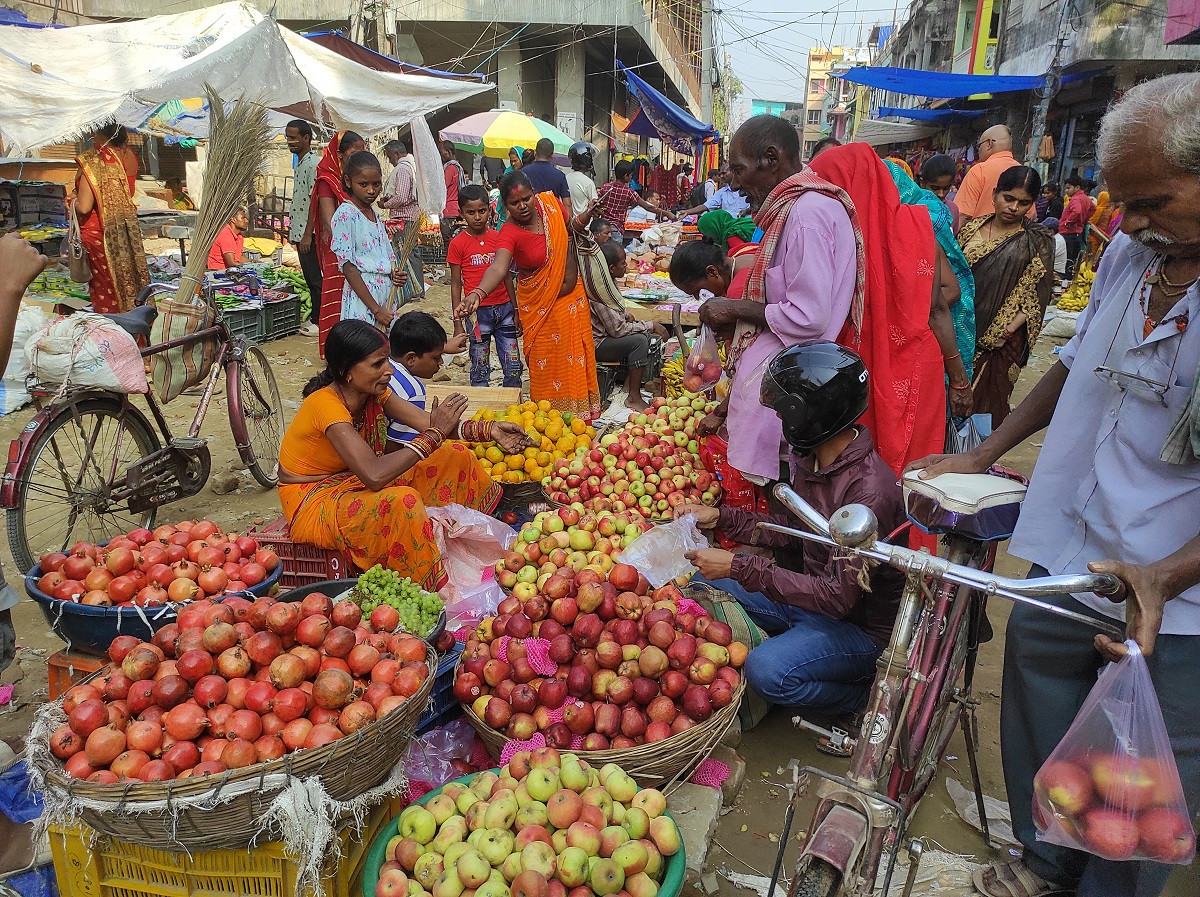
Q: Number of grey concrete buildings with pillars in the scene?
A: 1